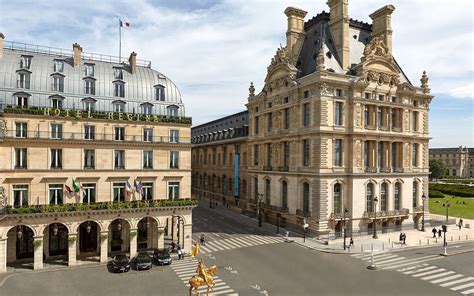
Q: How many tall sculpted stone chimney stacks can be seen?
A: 3